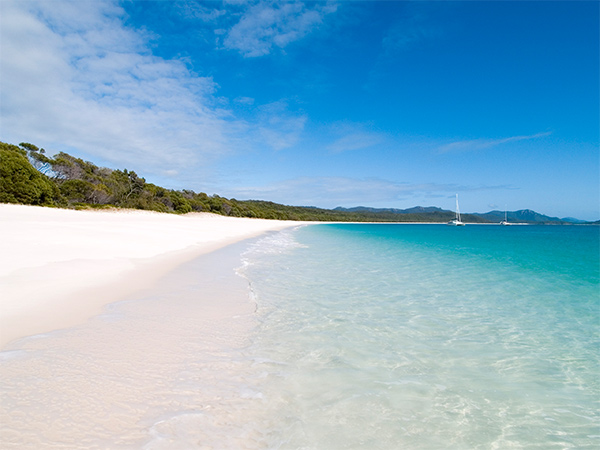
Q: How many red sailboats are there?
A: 0